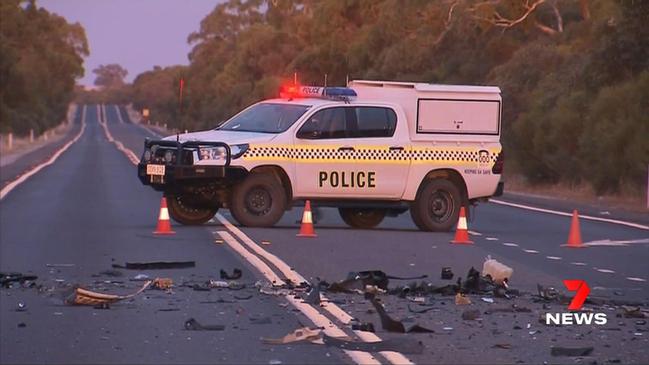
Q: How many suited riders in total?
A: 0